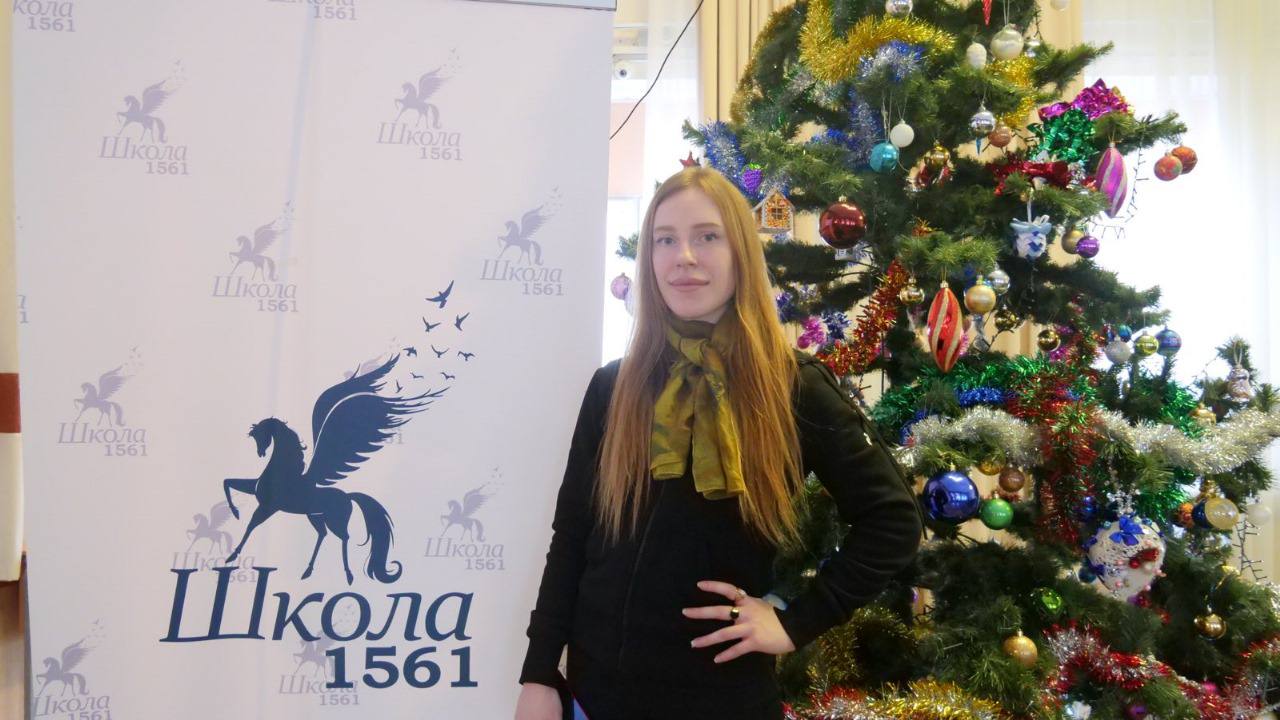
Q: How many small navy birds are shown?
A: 9